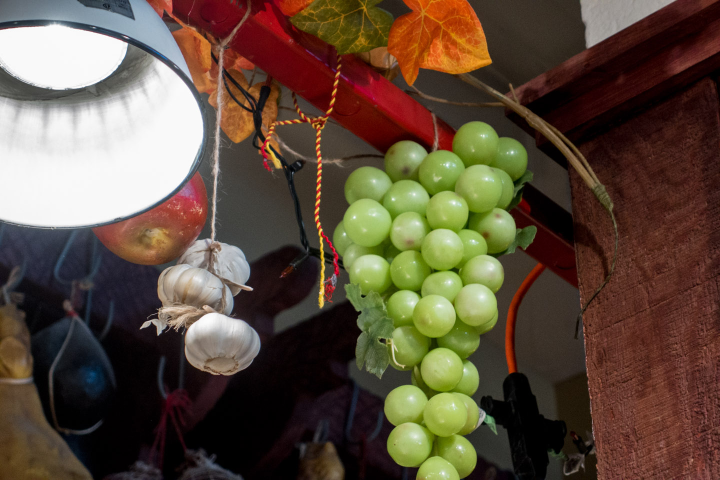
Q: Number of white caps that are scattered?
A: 0